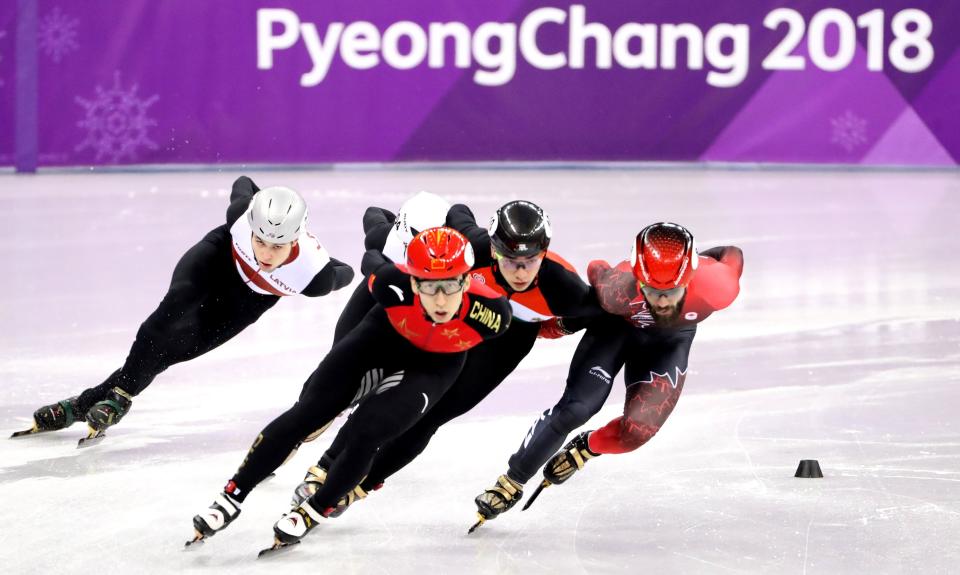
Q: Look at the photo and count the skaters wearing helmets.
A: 5